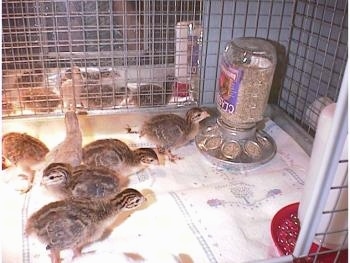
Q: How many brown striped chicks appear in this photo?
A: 5